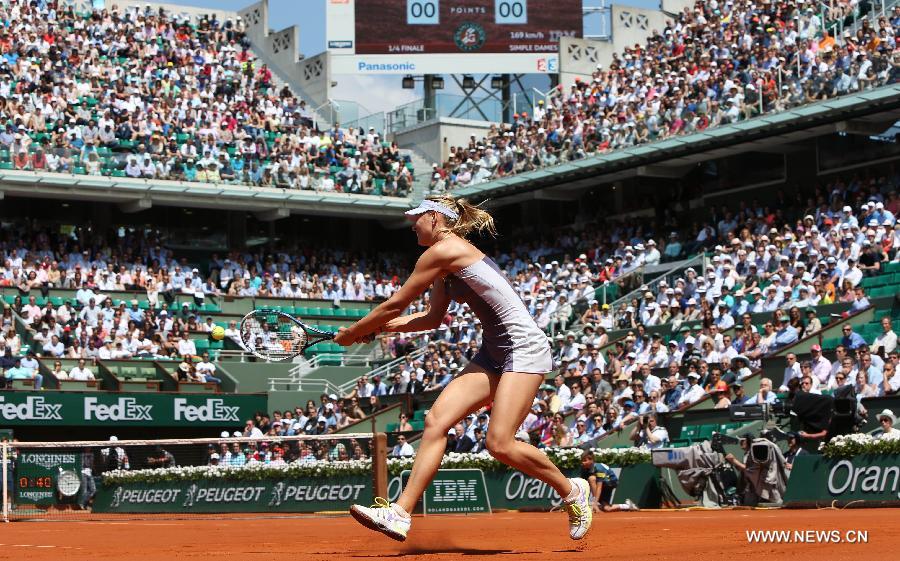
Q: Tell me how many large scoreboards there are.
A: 1